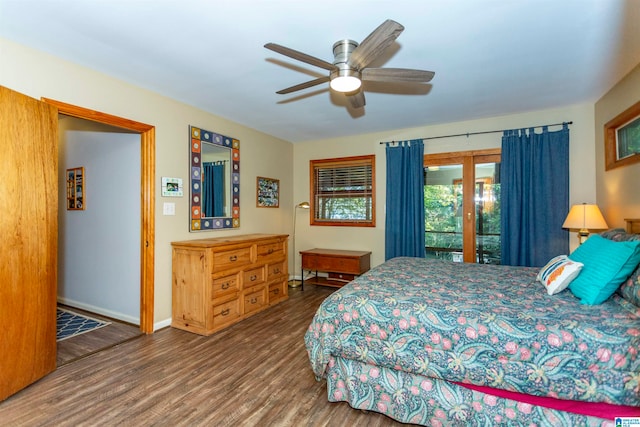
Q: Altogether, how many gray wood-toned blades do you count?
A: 5